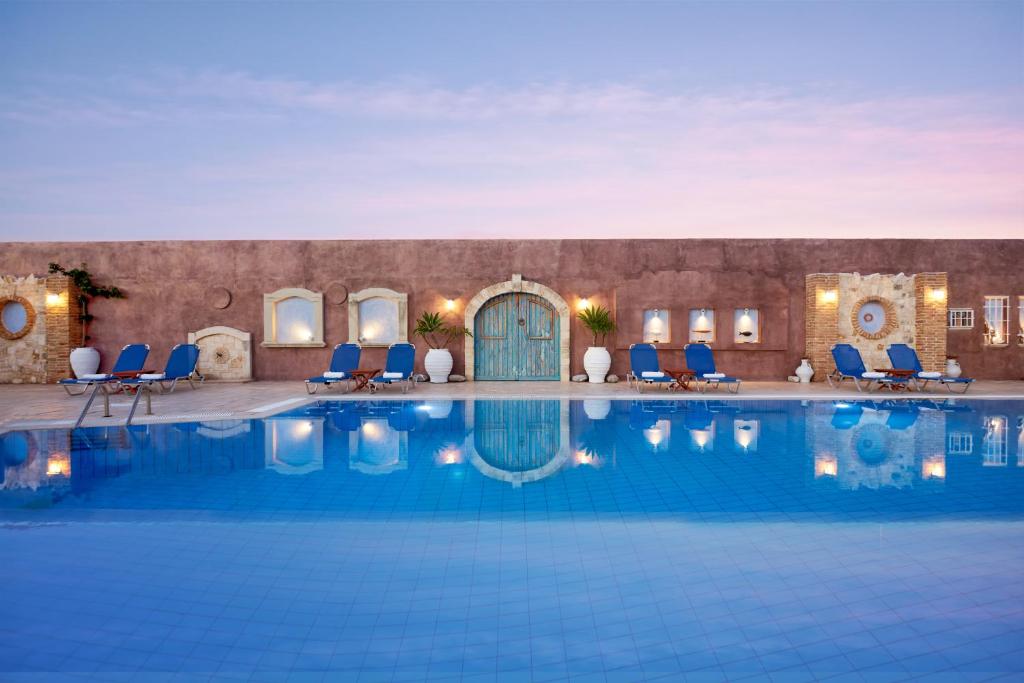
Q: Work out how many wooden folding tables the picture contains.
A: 4